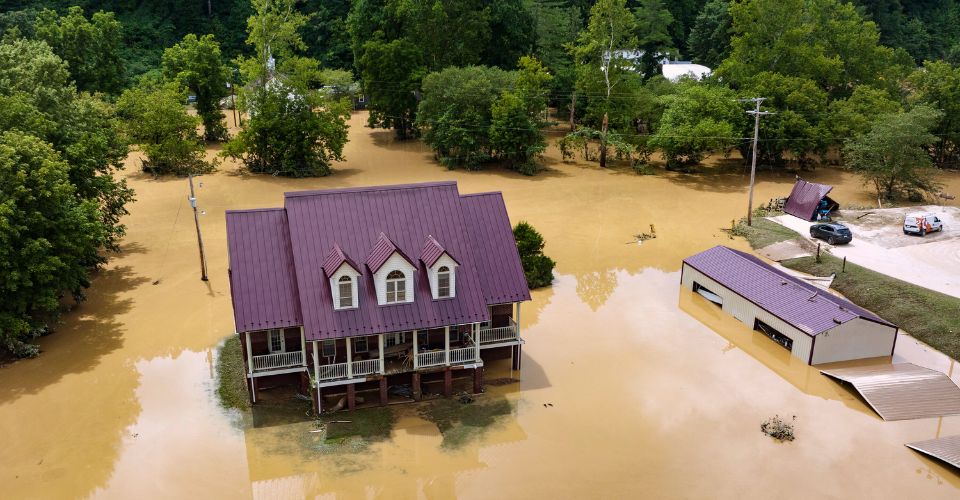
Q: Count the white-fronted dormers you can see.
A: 3